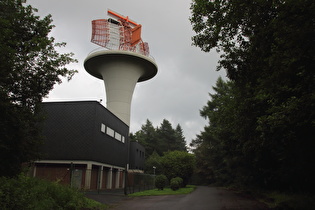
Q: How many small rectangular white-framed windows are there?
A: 4